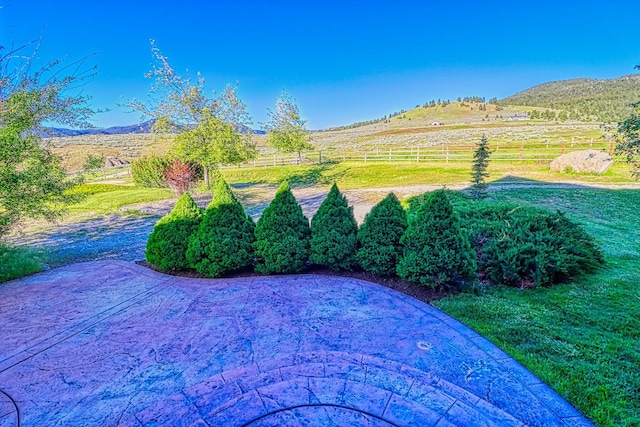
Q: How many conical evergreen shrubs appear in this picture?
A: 6